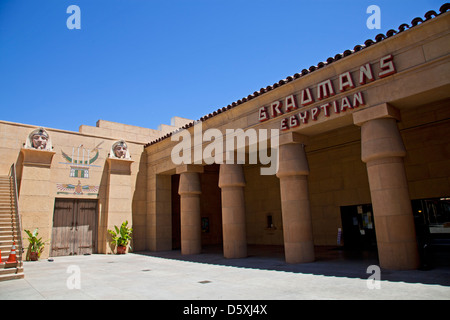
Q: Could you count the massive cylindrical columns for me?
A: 4